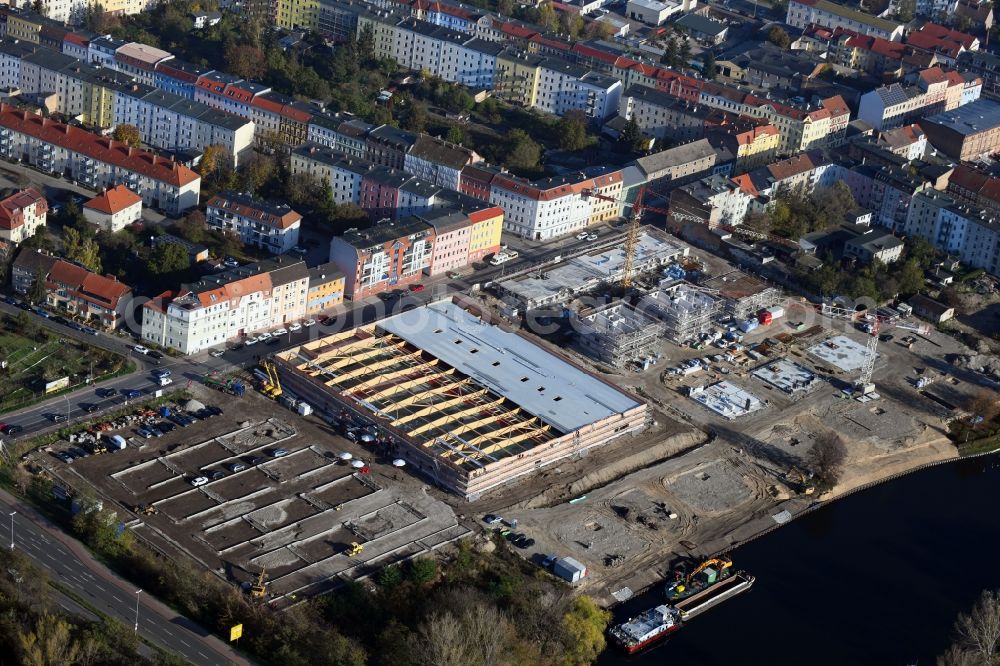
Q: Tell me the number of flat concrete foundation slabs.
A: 3